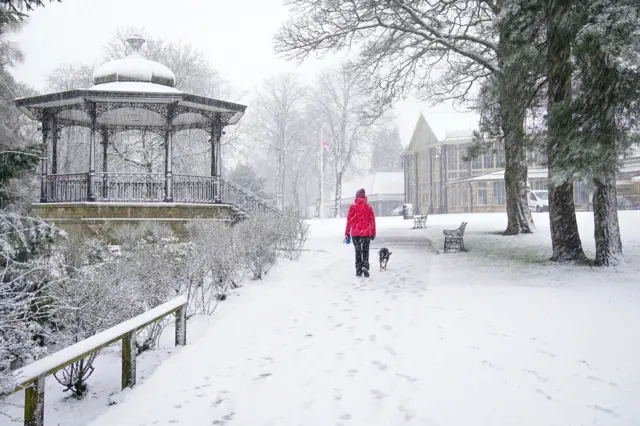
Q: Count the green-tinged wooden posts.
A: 3